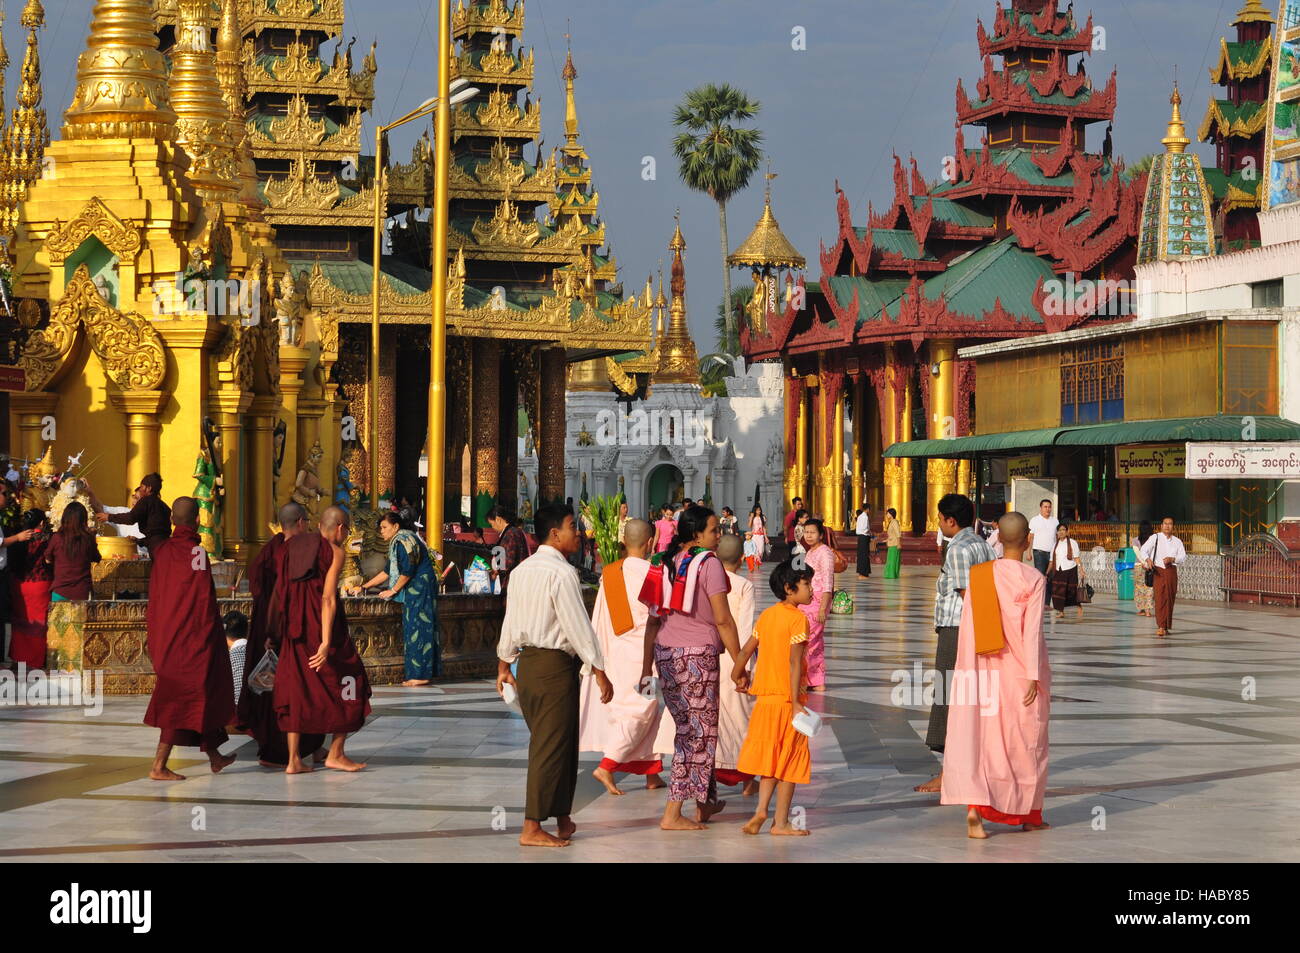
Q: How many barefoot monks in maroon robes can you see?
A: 3